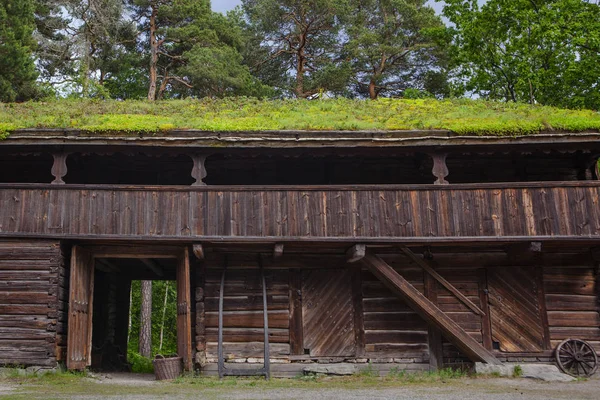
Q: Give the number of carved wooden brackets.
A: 3